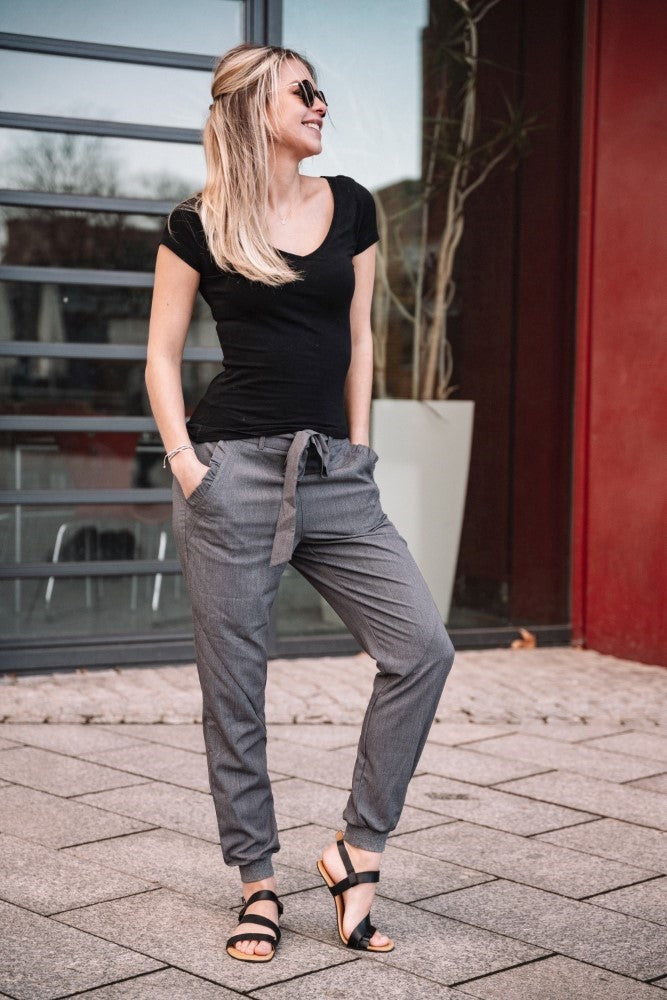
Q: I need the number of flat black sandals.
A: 2